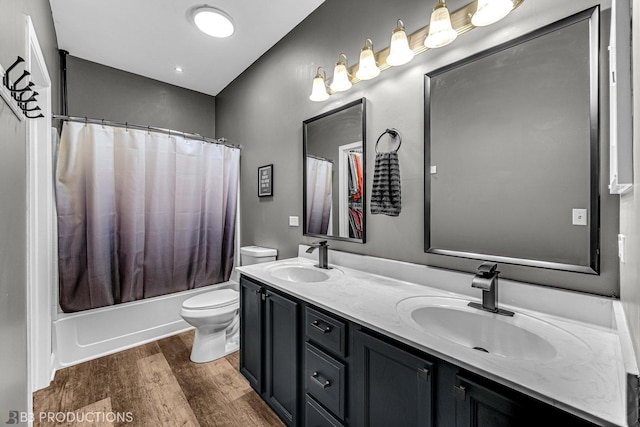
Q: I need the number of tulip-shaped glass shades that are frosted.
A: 6